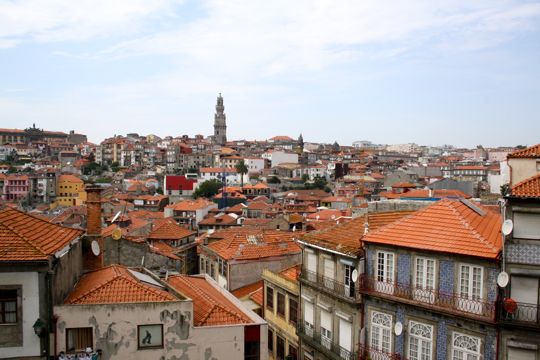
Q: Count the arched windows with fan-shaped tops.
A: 3